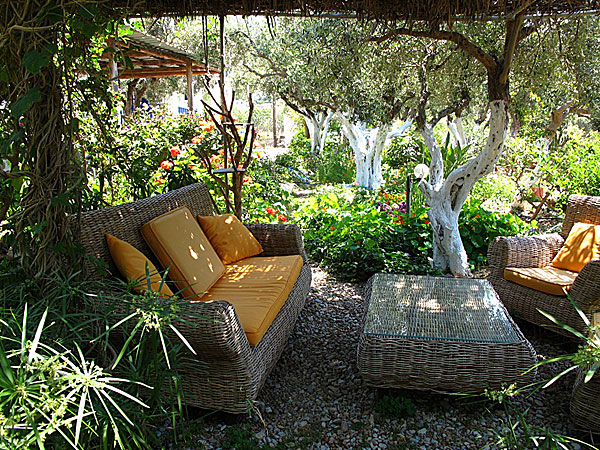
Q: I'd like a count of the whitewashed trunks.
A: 4